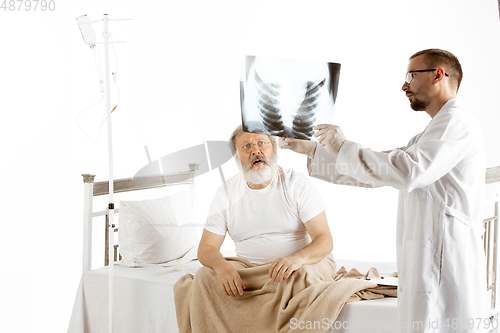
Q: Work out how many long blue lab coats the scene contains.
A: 0